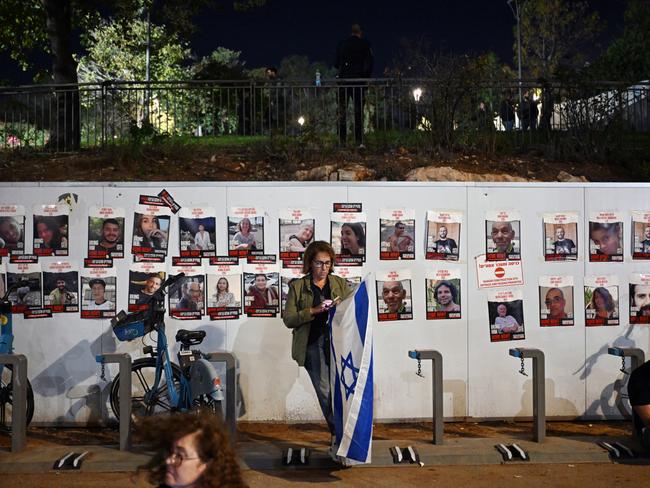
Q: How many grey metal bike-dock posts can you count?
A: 6